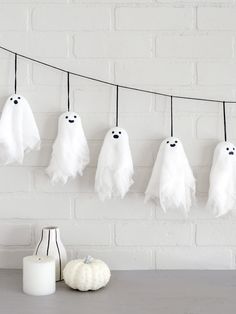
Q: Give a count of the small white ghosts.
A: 5